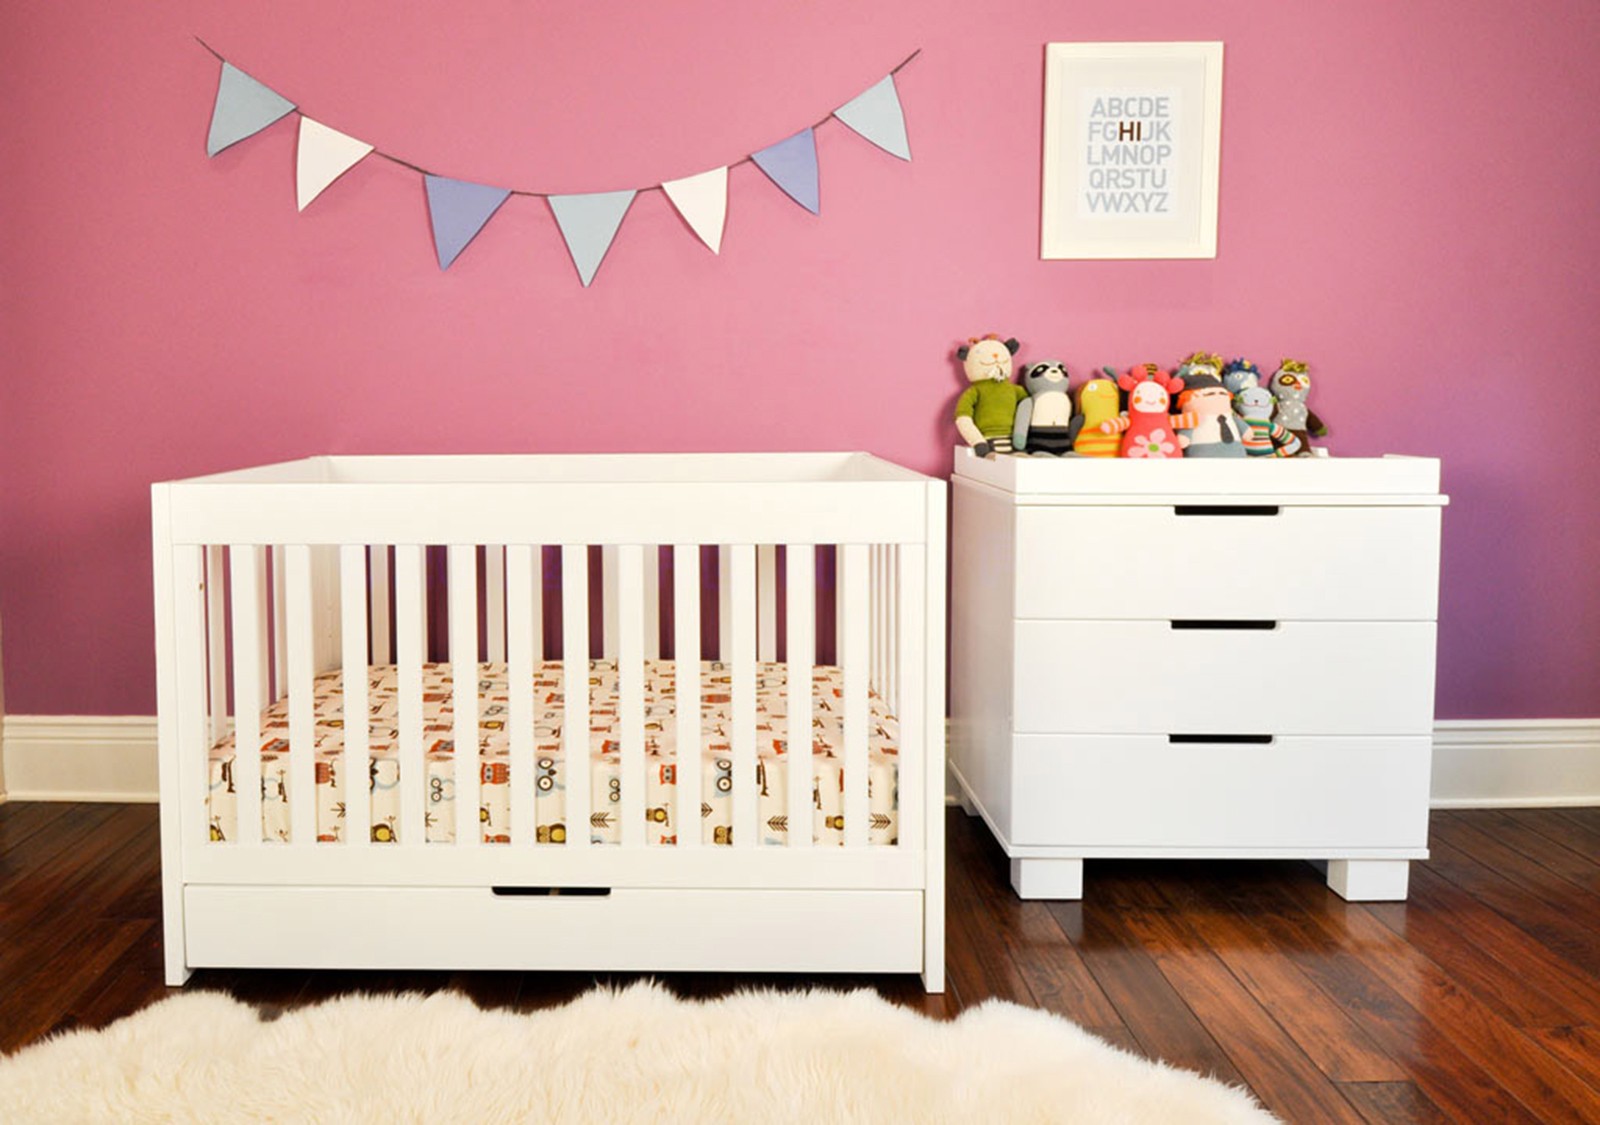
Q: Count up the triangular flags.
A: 7